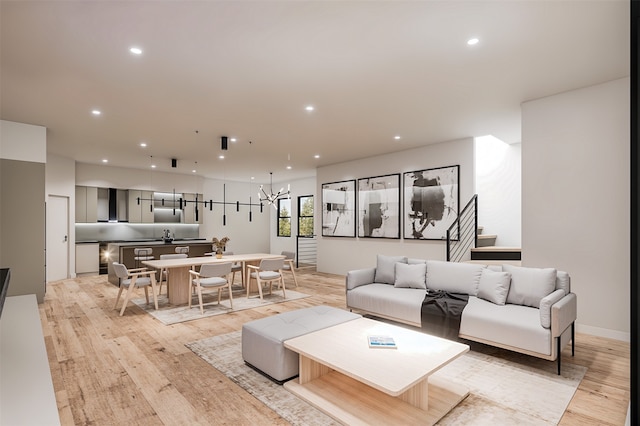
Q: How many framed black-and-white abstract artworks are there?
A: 3